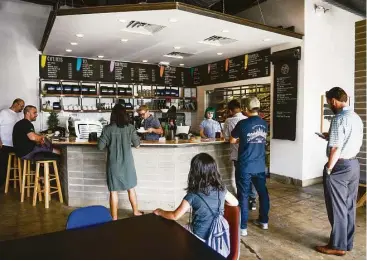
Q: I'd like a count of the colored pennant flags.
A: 8